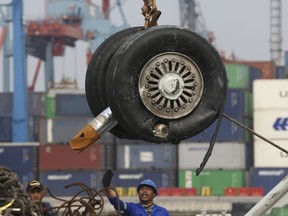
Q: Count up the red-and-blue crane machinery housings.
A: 1